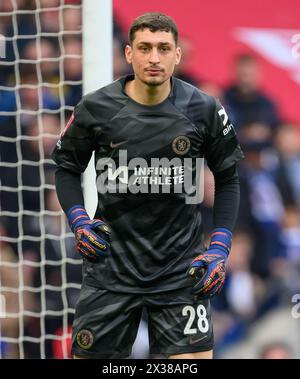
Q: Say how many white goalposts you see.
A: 1